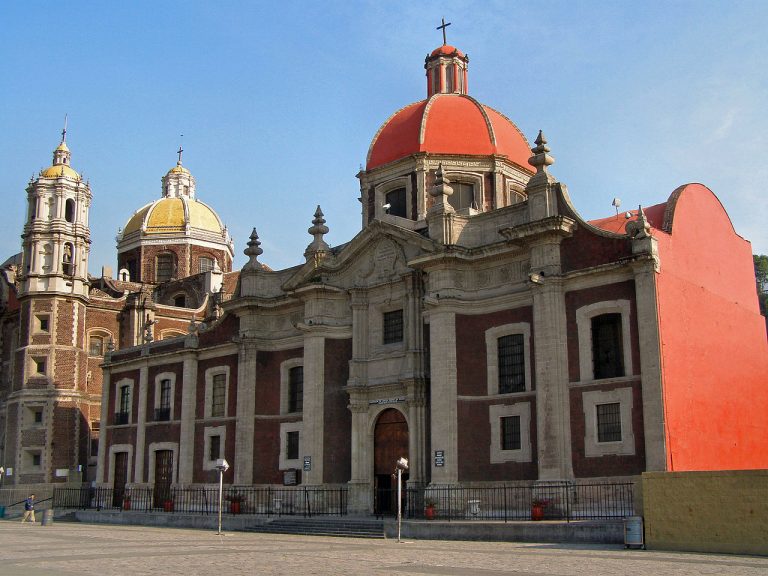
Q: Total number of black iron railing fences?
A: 2